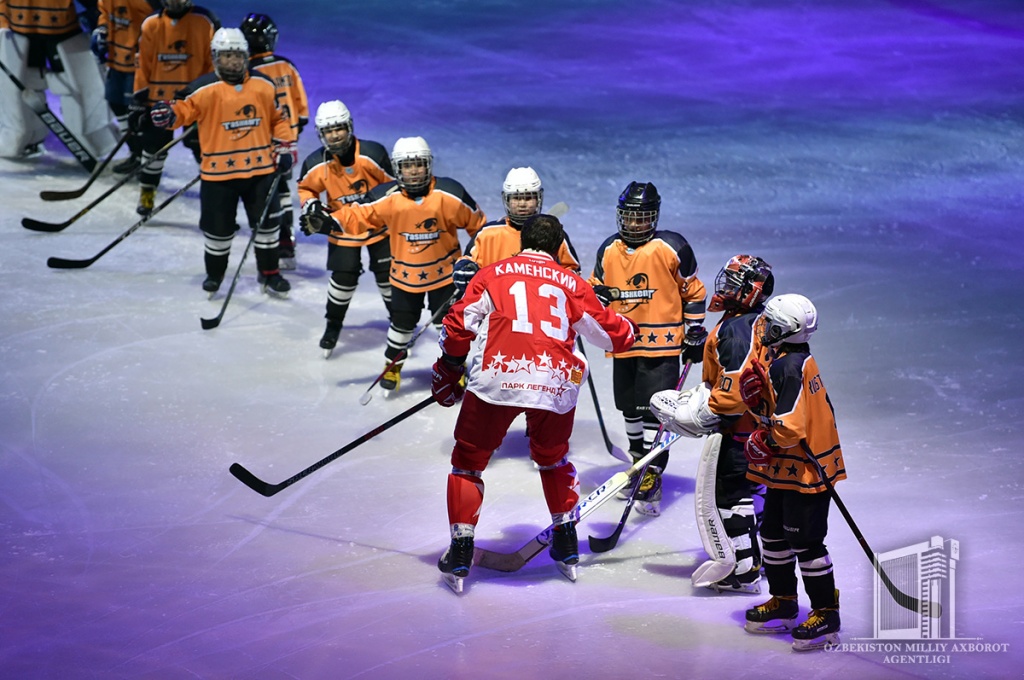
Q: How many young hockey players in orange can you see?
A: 11